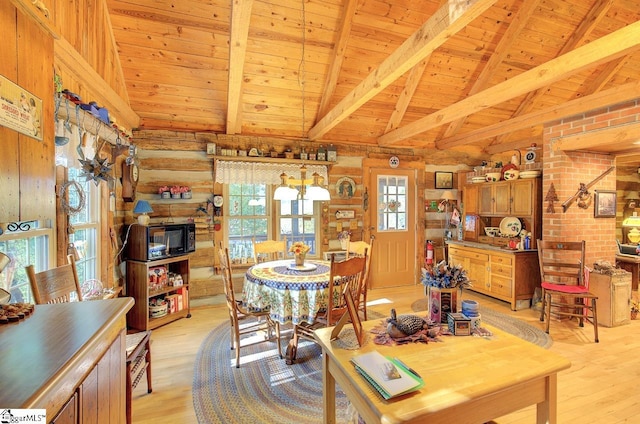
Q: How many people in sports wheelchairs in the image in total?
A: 0